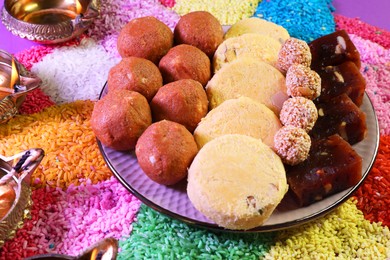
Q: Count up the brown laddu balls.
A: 7